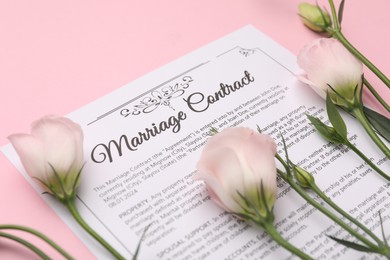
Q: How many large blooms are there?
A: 3